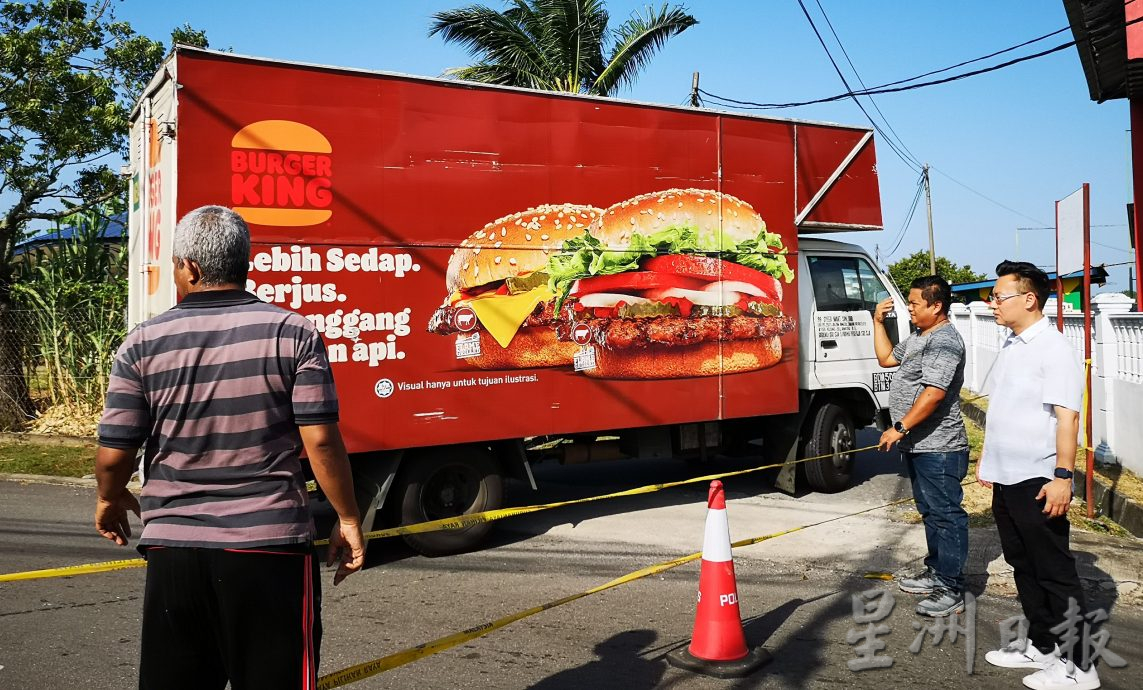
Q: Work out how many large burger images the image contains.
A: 2